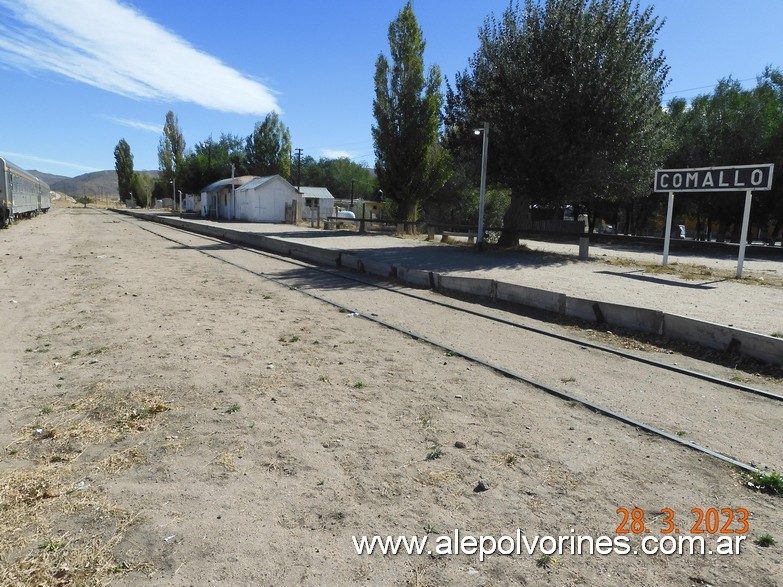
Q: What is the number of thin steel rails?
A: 2